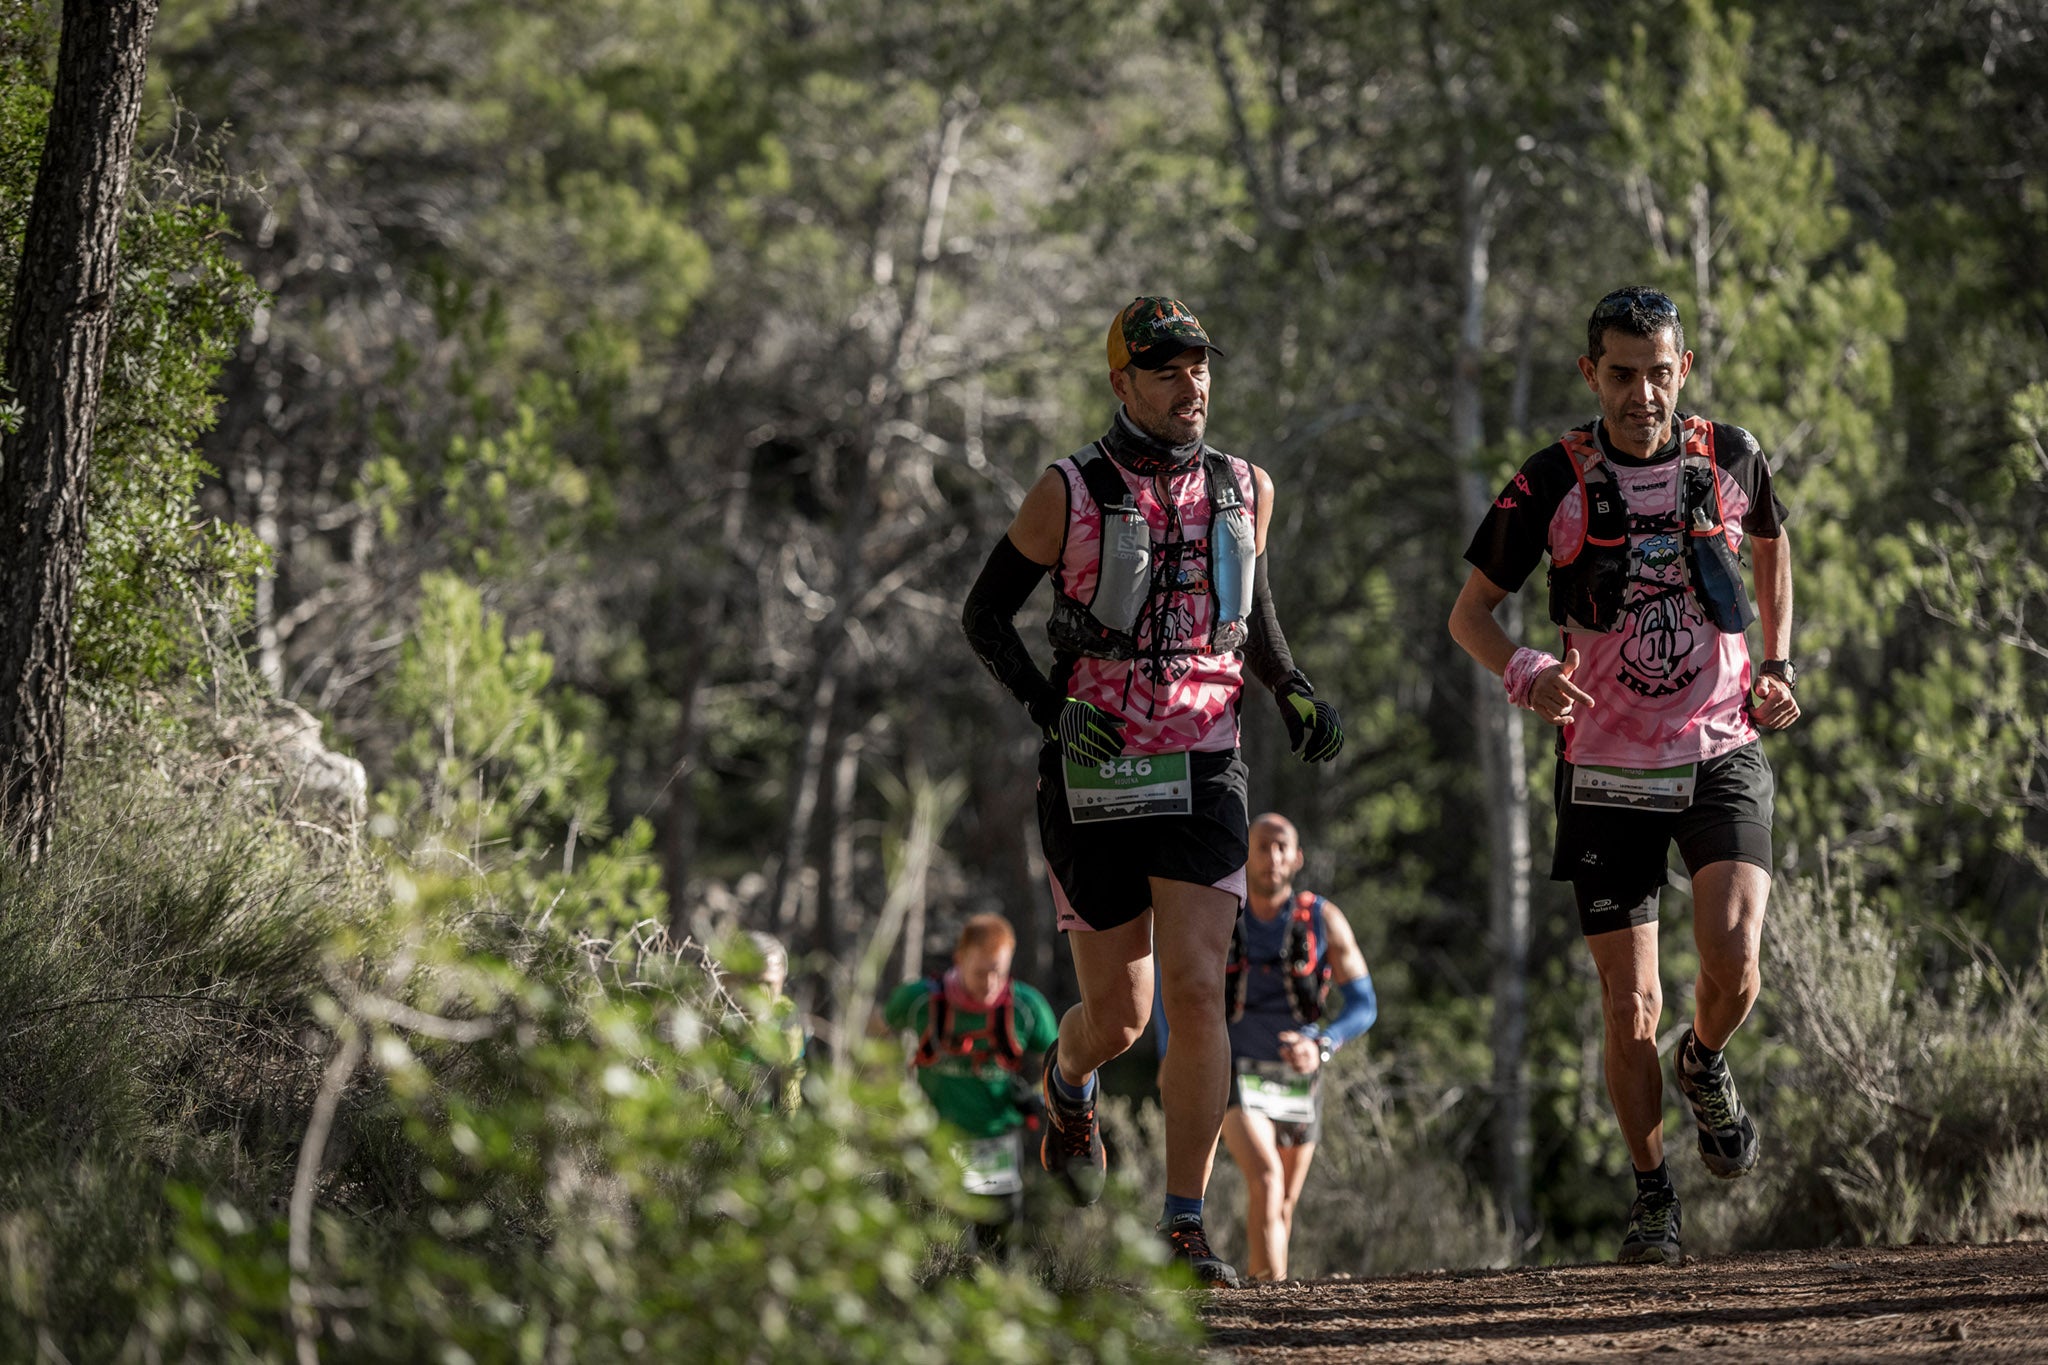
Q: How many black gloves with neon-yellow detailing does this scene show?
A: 2